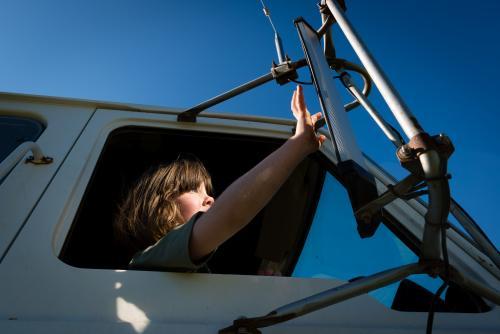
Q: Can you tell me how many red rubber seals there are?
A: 0